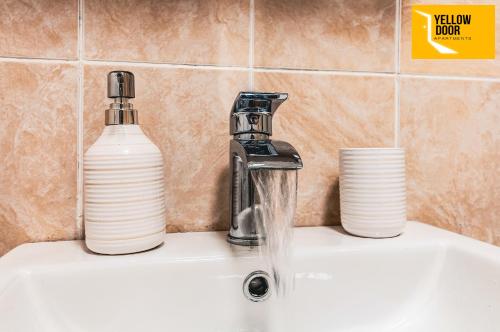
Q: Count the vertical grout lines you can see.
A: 3